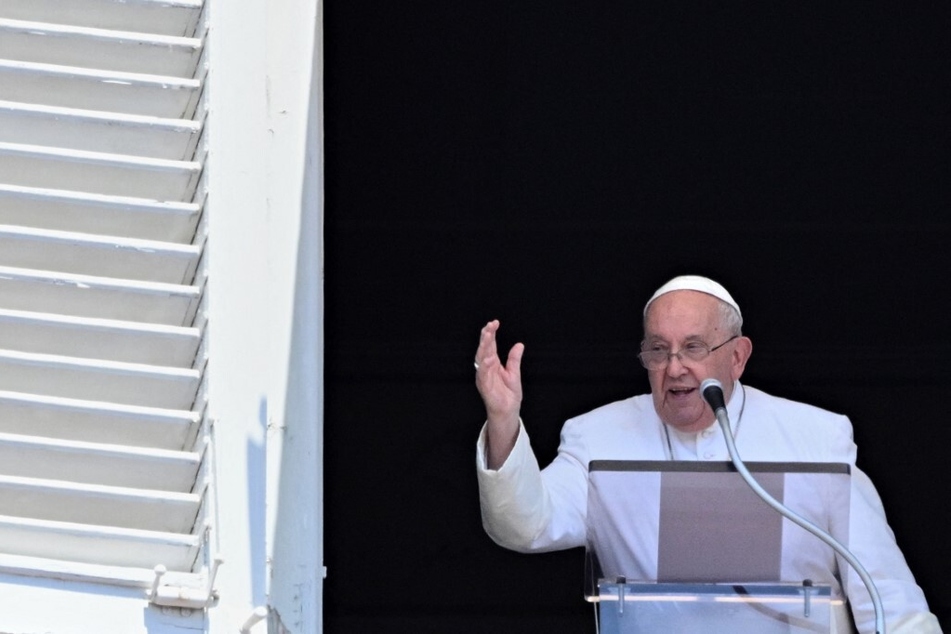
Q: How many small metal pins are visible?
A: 2